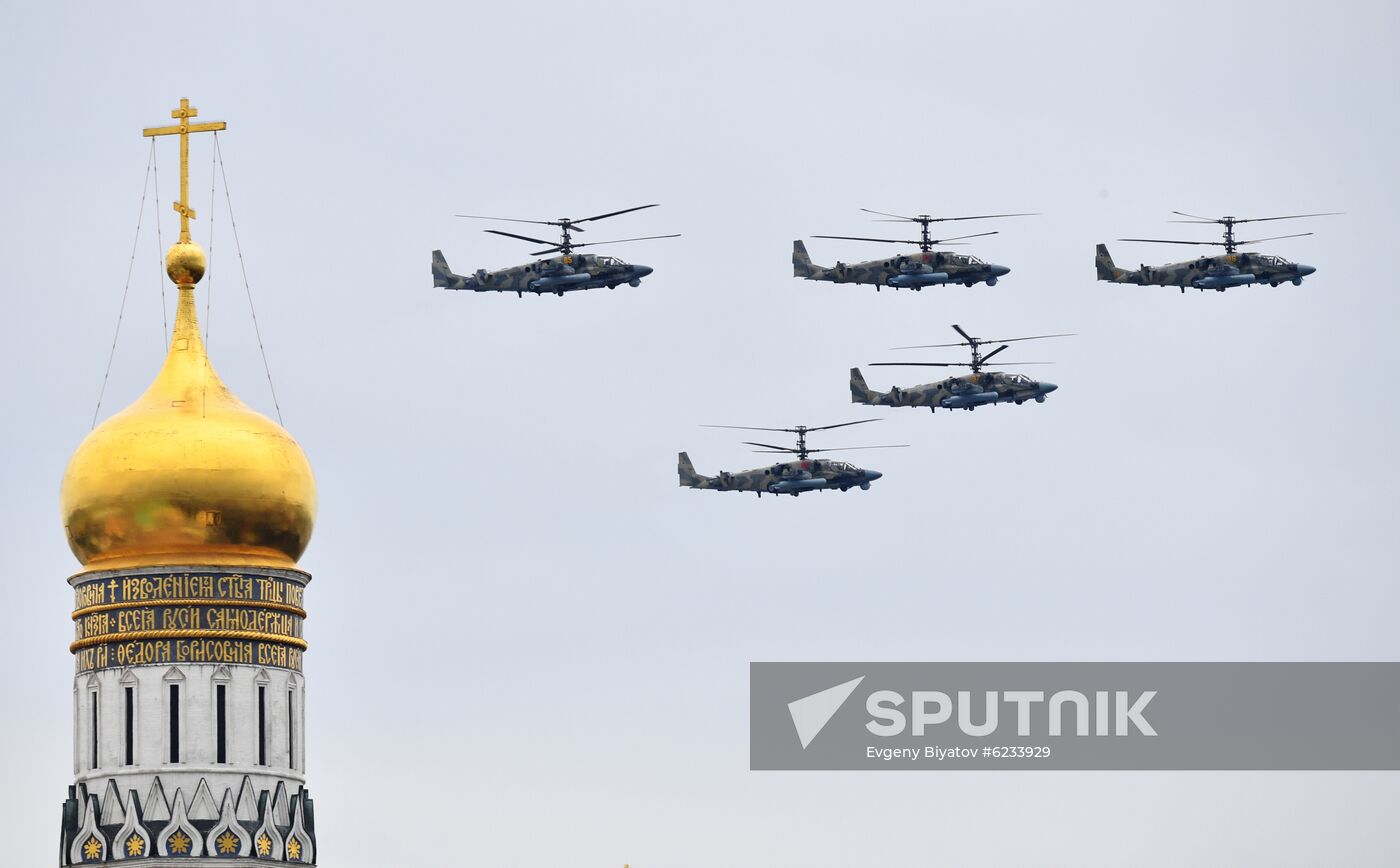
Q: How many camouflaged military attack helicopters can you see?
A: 5